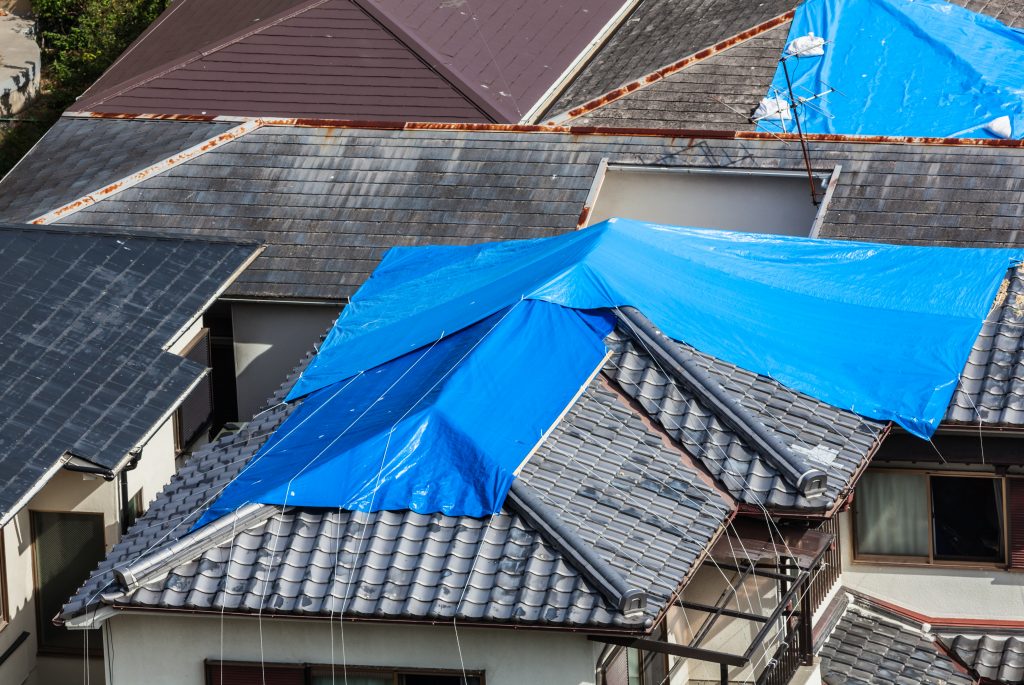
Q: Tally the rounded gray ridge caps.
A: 3